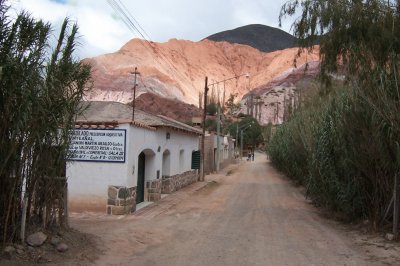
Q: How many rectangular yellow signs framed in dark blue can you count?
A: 0